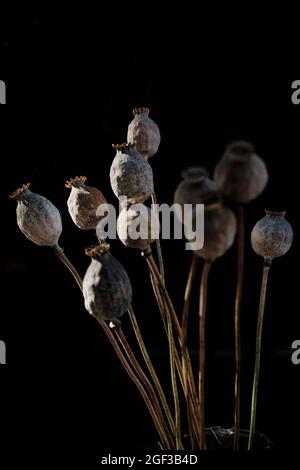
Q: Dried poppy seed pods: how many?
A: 10